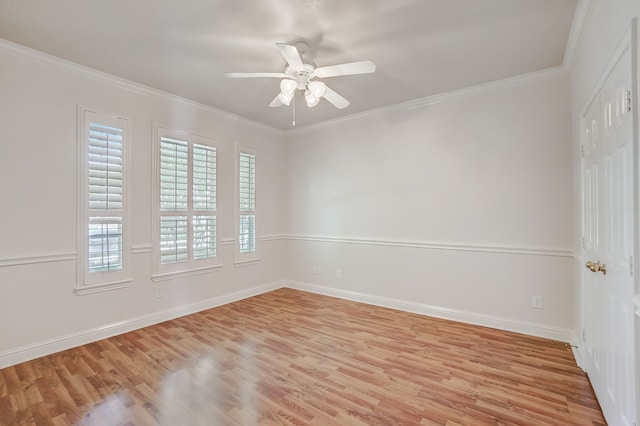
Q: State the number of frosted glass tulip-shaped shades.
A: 4